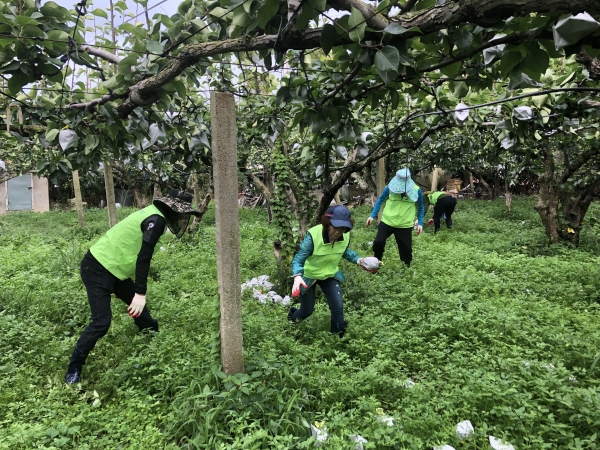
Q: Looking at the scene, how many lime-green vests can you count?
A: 4